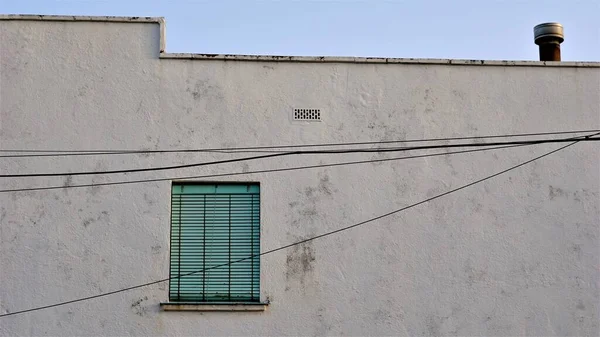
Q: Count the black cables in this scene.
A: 5